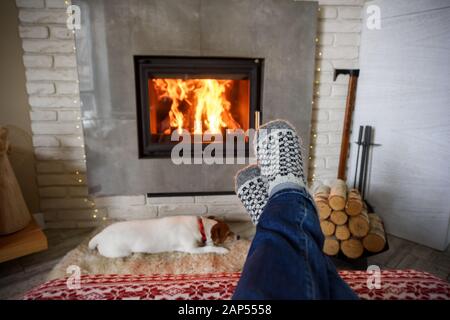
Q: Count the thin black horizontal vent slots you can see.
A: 1